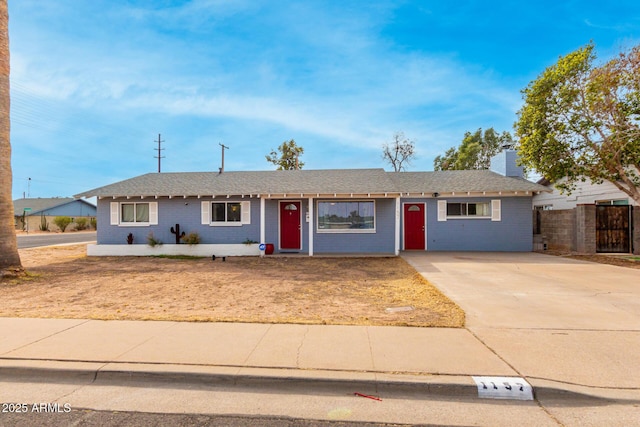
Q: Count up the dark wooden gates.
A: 1